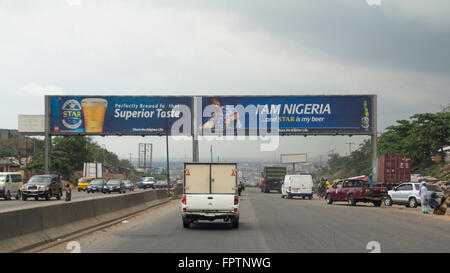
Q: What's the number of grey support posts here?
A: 3